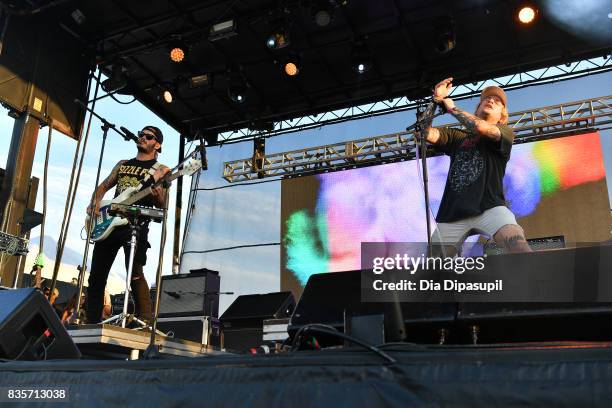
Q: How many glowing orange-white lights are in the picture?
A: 4